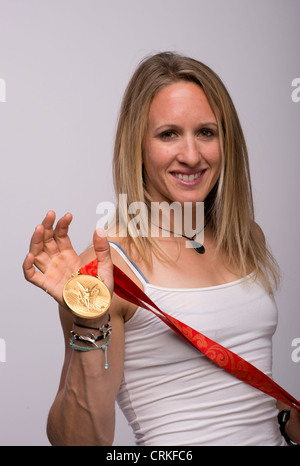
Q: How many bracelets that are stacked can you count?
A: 3